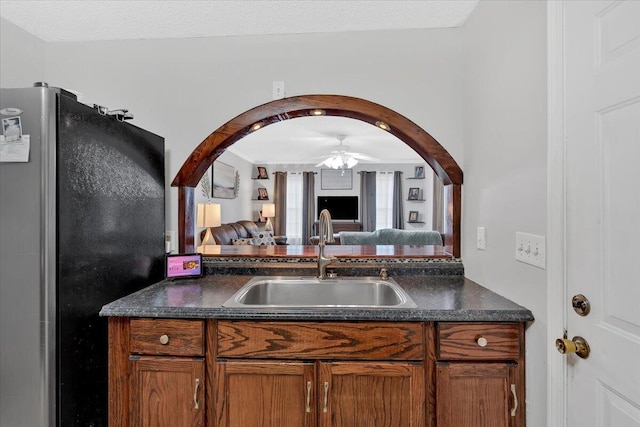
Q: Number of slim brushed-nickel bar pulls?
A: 4